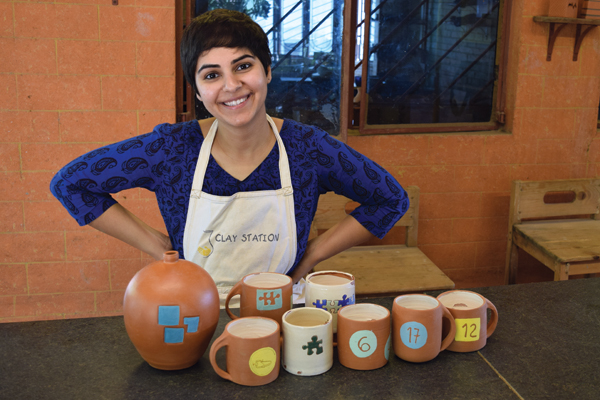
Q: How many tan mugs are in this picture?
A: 5